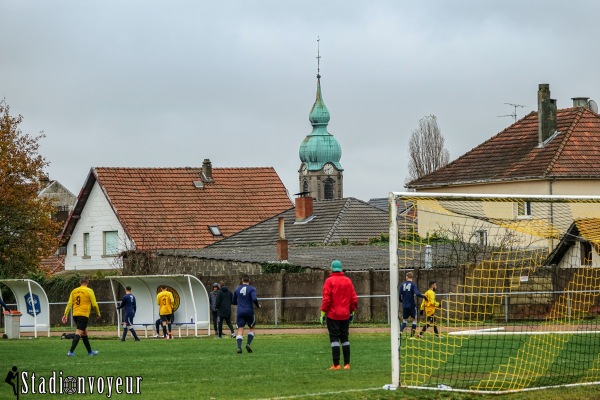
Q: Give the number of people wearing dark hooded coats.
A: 2